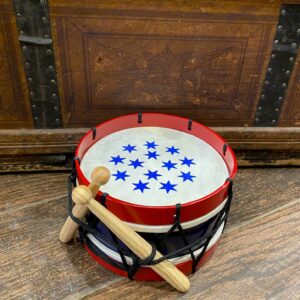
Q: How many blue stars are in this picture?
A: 13